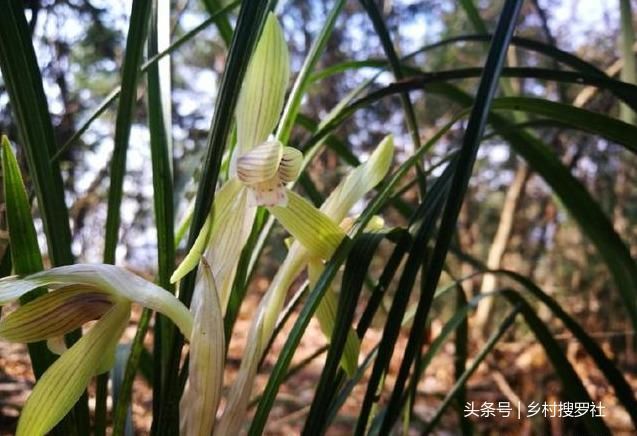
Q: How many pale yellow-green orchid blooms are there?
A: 3